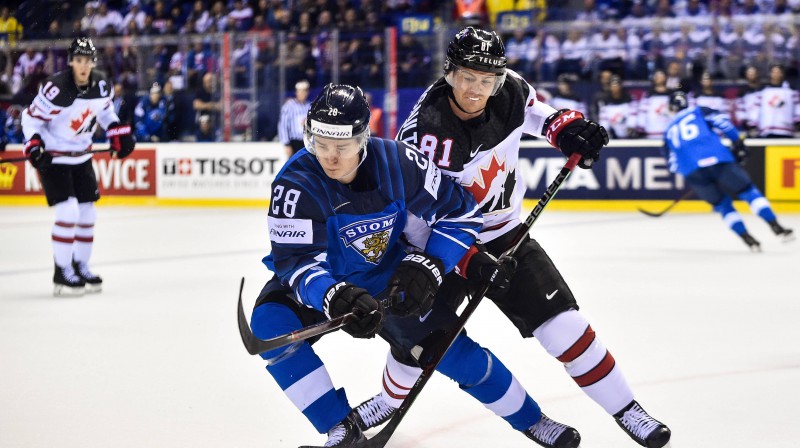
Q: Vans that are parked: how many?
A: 0